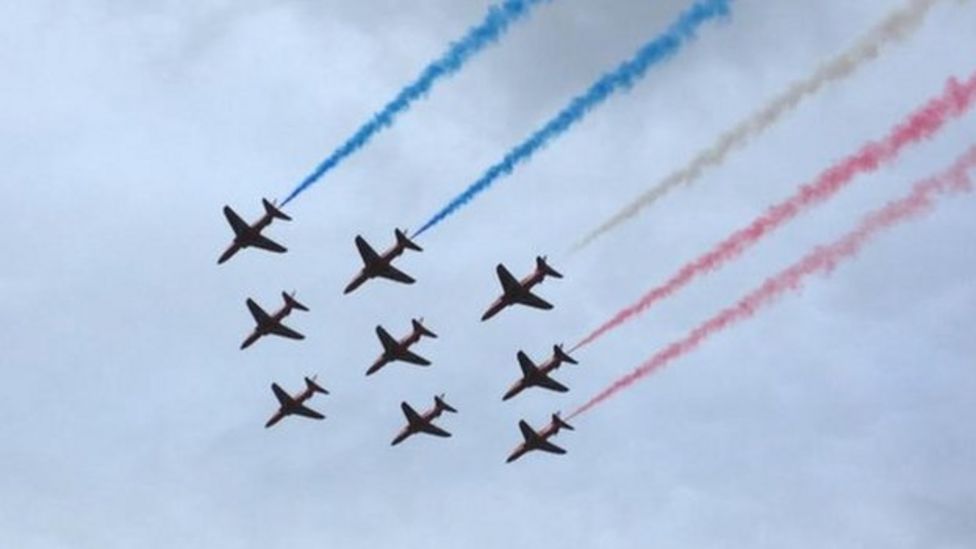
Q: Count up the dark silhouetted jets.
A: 9